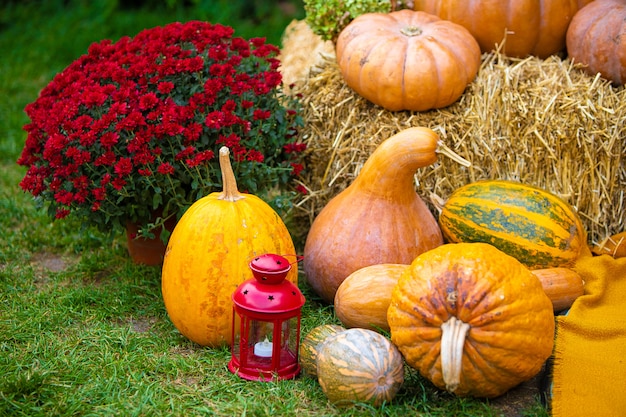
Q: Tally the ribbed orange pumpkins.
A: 4